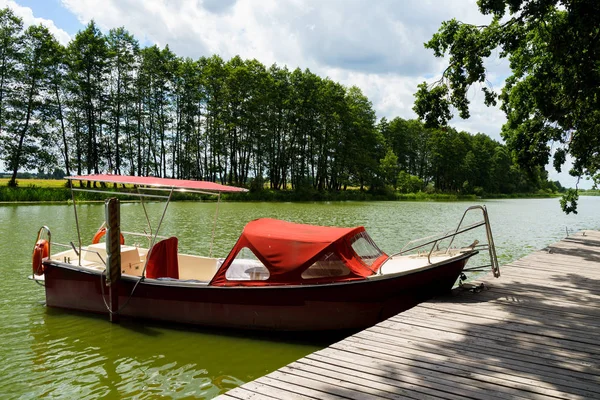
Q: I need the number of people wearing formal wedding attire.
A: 0